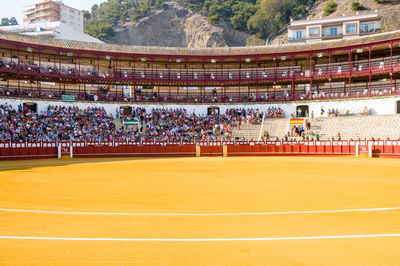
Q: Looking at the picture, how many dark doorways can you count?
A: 5